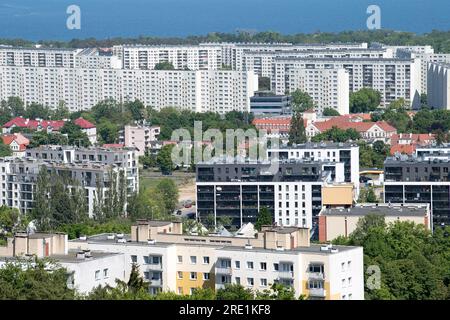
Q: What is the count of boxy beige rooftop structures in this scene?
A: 3